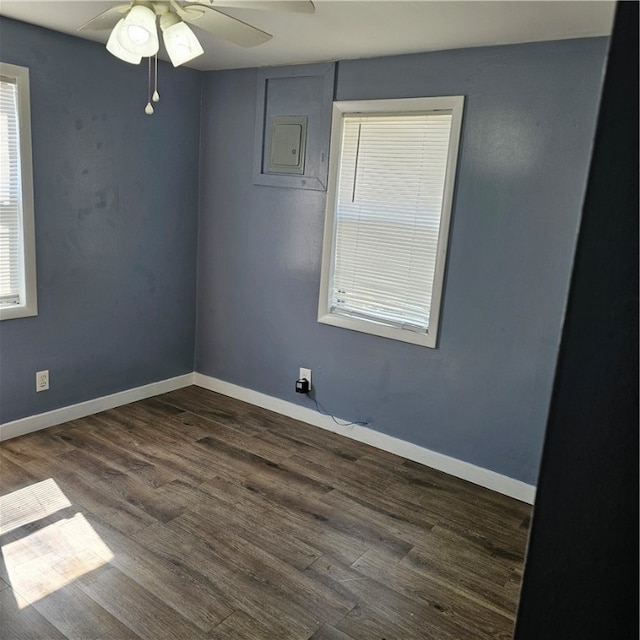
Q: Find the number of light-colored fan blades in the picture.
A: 3